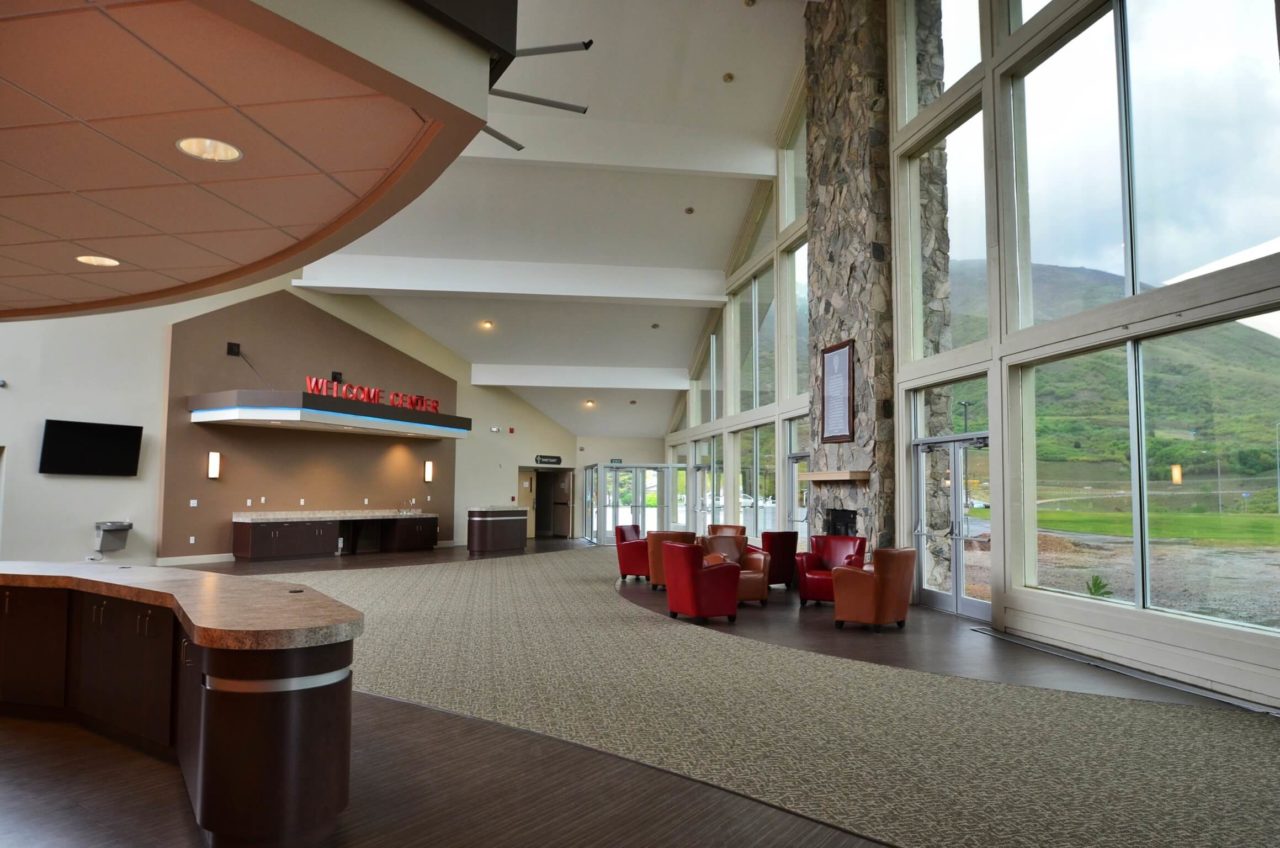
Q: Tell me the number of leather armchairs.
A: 8